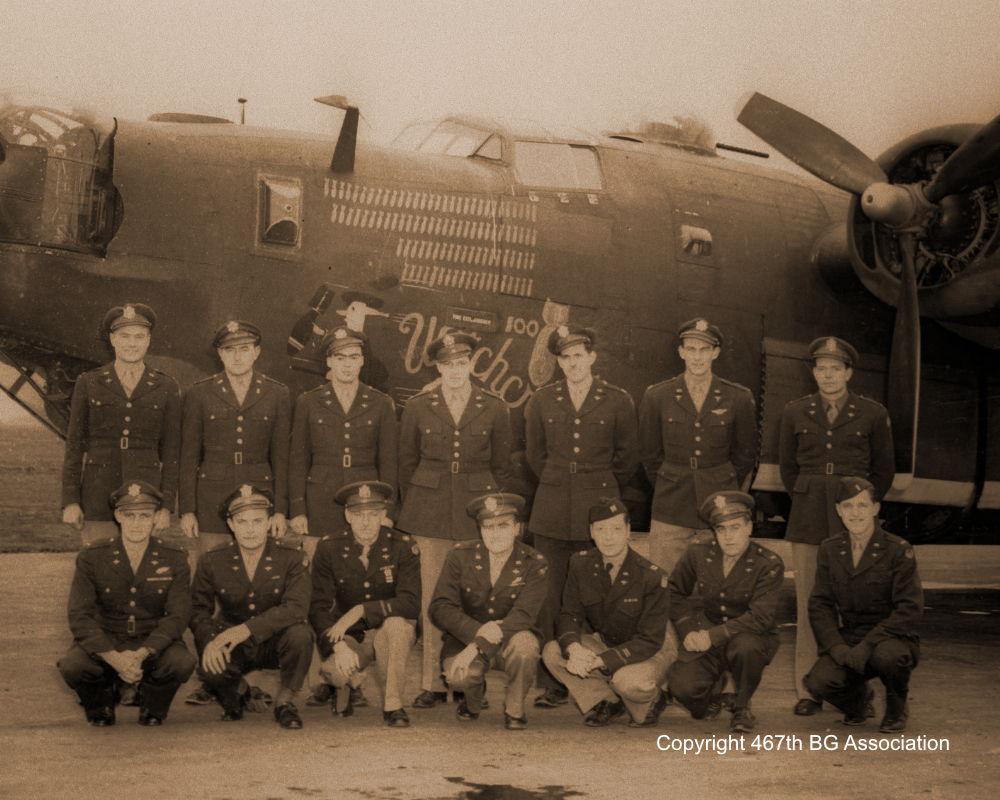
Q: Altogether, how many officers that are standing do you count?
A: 7